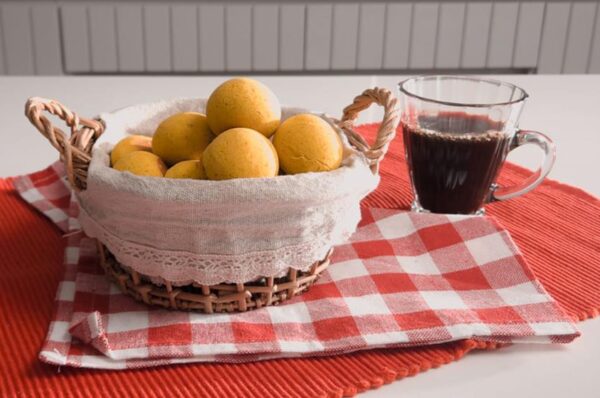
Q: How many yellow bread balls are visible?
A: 7